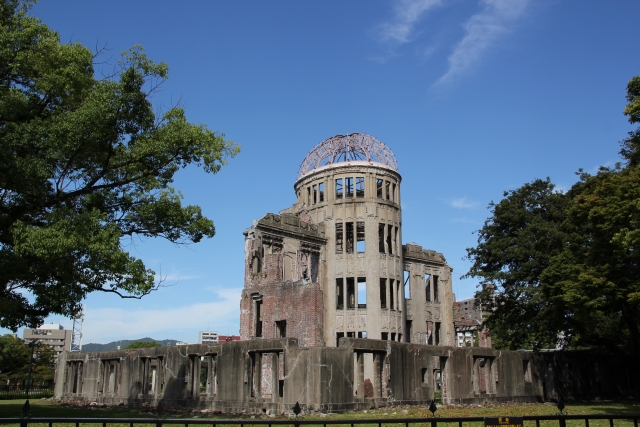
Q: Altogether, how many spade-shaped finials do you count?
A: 5